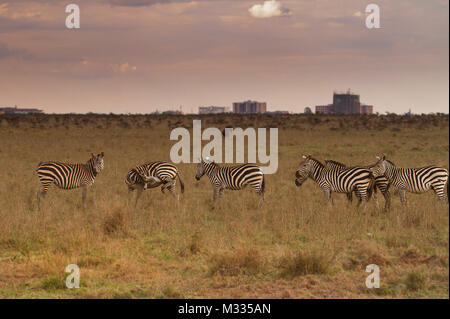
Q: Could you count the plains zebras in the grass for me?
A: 6